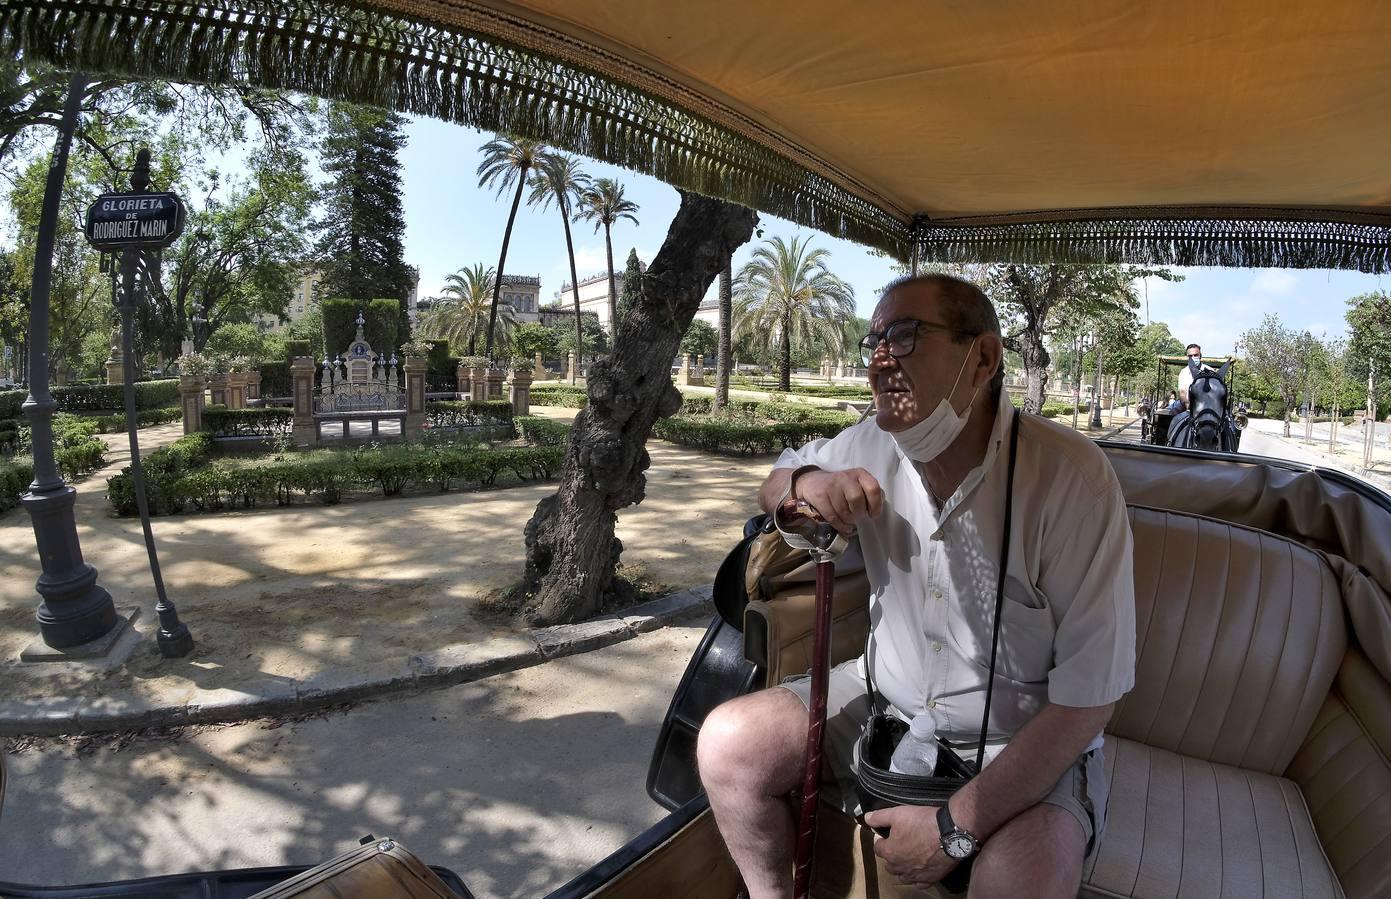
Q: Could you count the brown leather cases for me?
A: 1